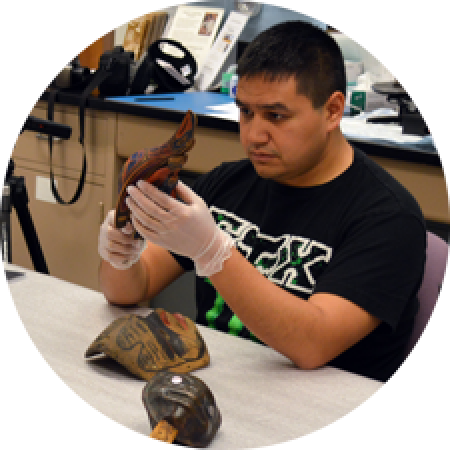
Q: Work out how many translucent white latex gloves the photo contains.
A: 2